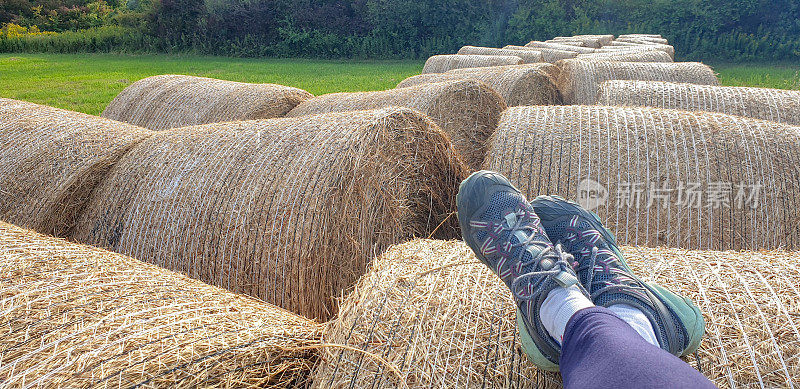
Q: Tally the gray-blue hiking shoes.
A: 2